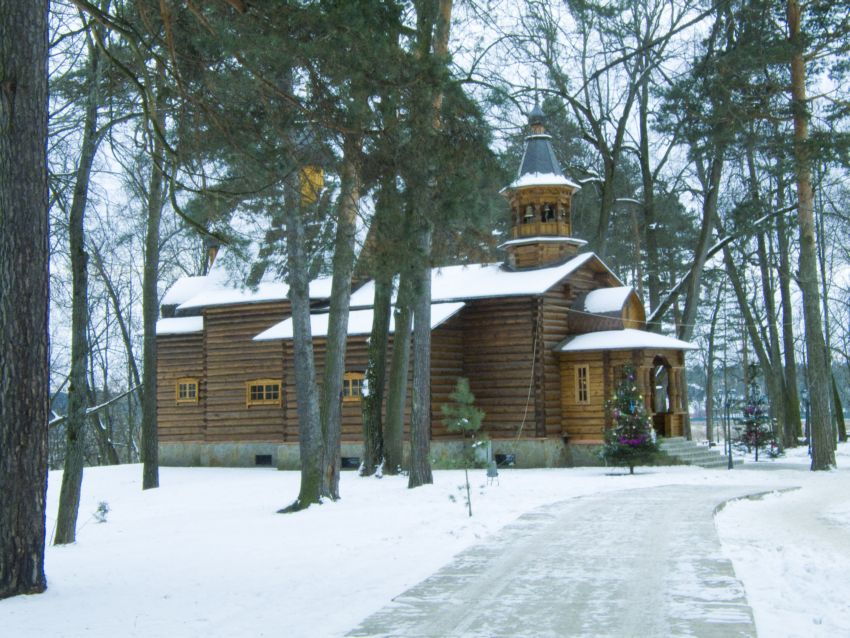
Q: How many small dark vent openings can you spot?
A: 3